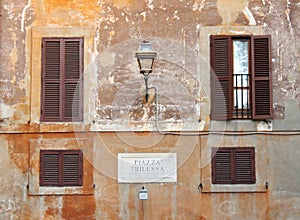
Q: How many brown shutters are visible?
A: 8